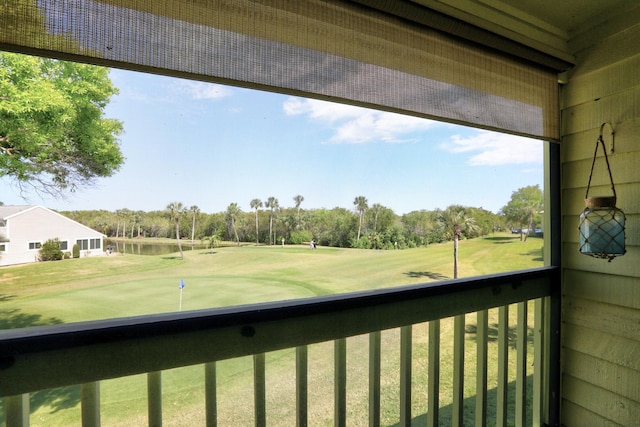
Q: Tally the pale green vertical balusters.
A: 15